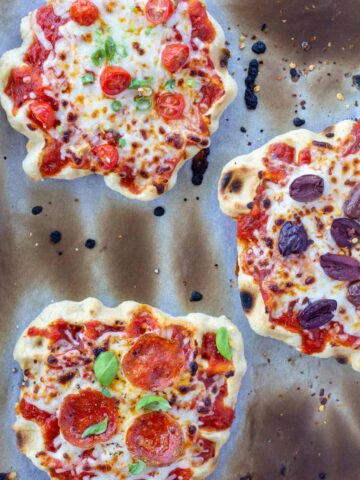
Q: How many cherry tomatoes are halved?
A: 7